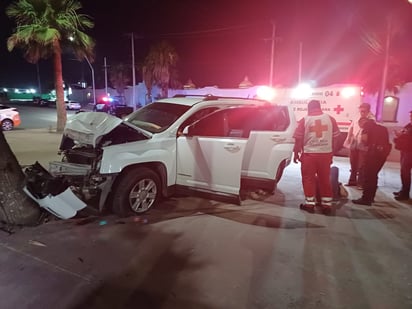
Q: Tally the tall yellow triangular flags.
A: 0